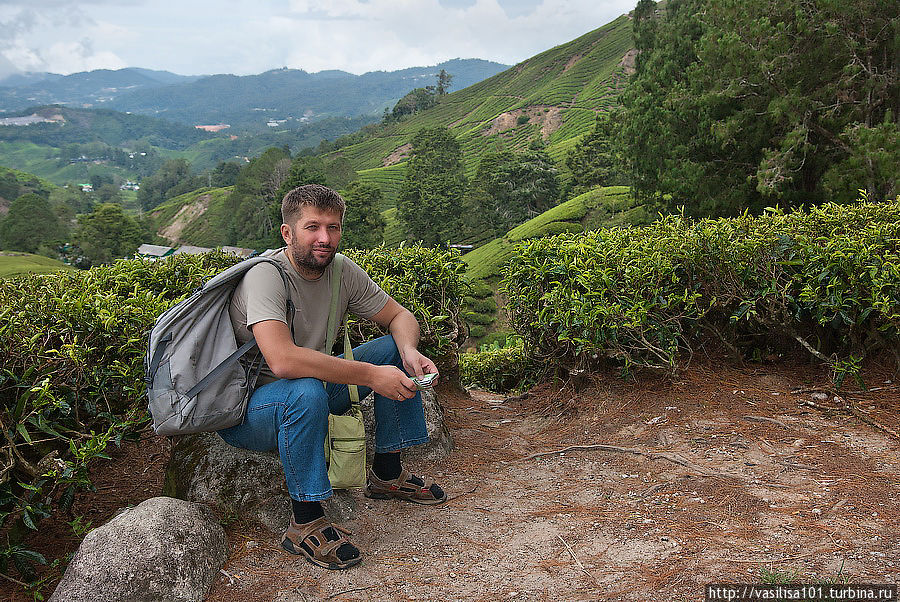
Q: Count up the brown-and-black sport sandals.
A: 2